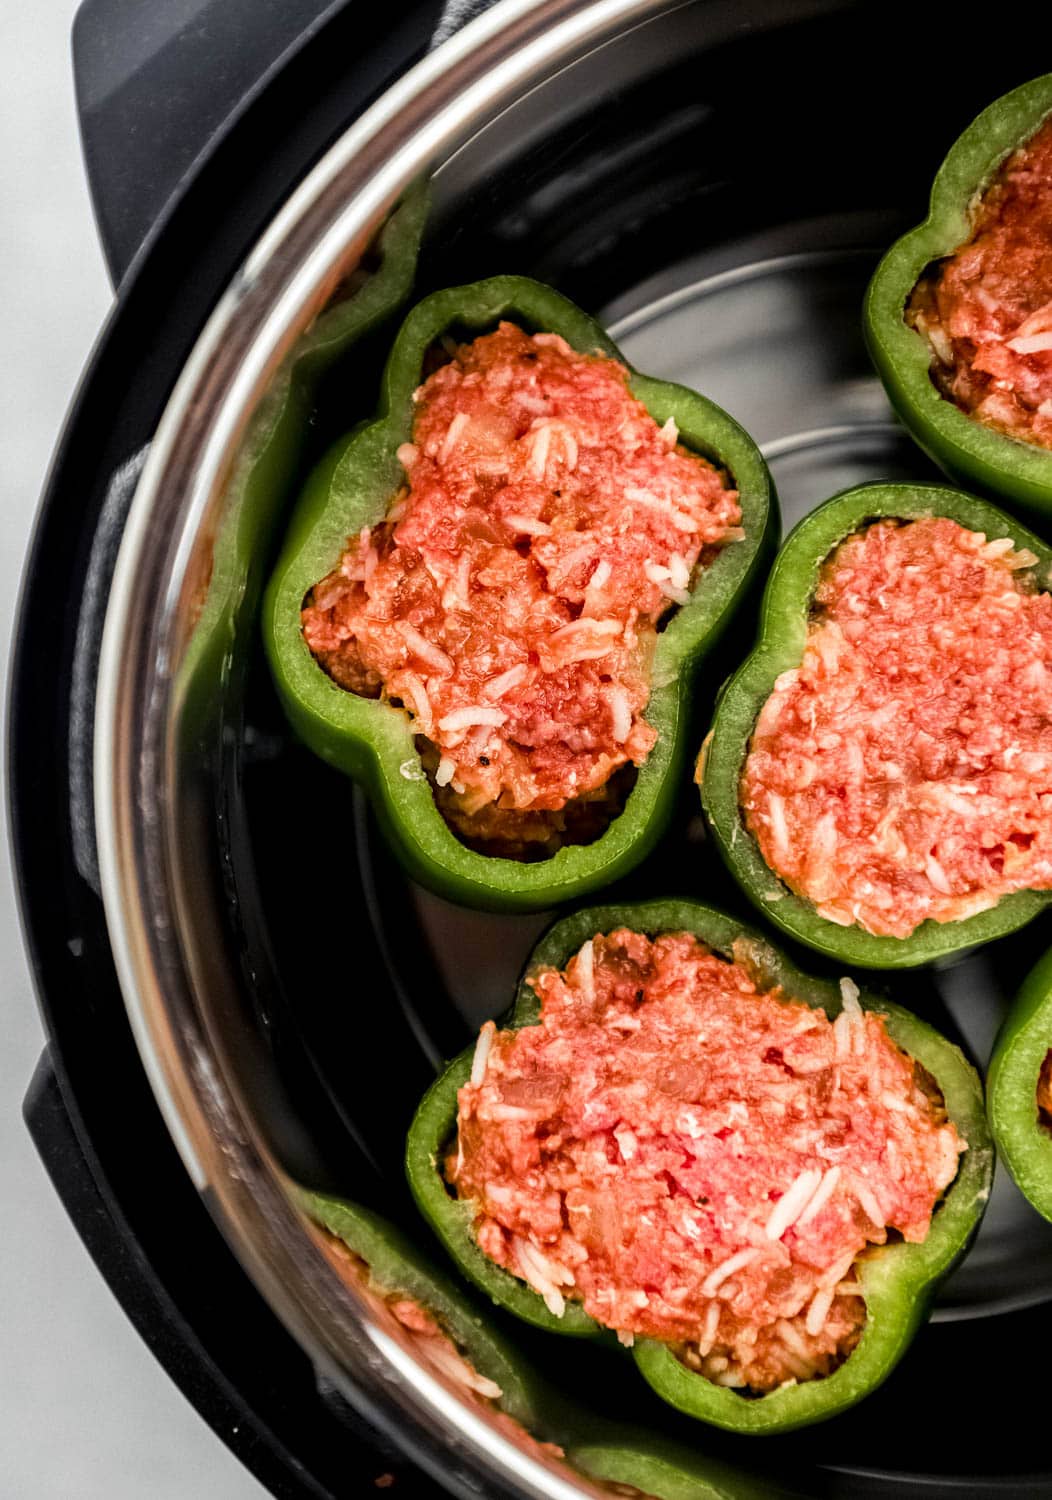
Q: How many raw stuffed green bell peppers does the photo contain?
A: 5